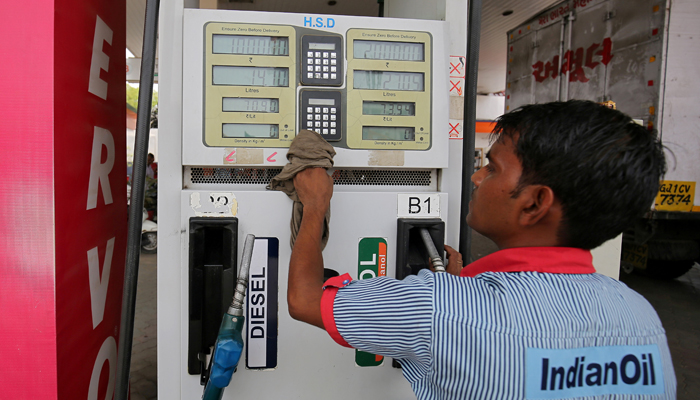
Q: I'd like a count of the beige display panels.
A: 2